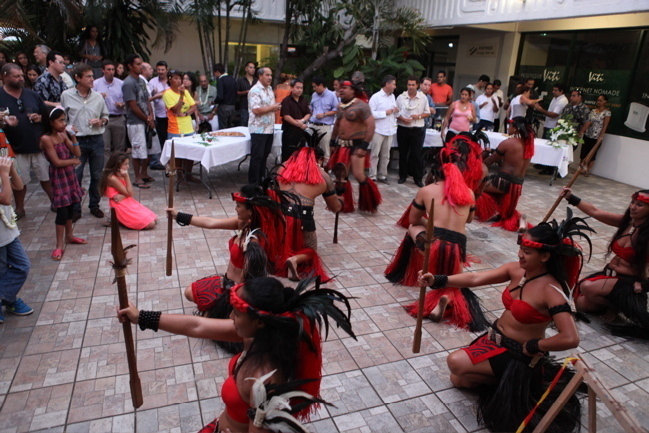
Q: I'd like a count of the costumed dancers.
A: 9